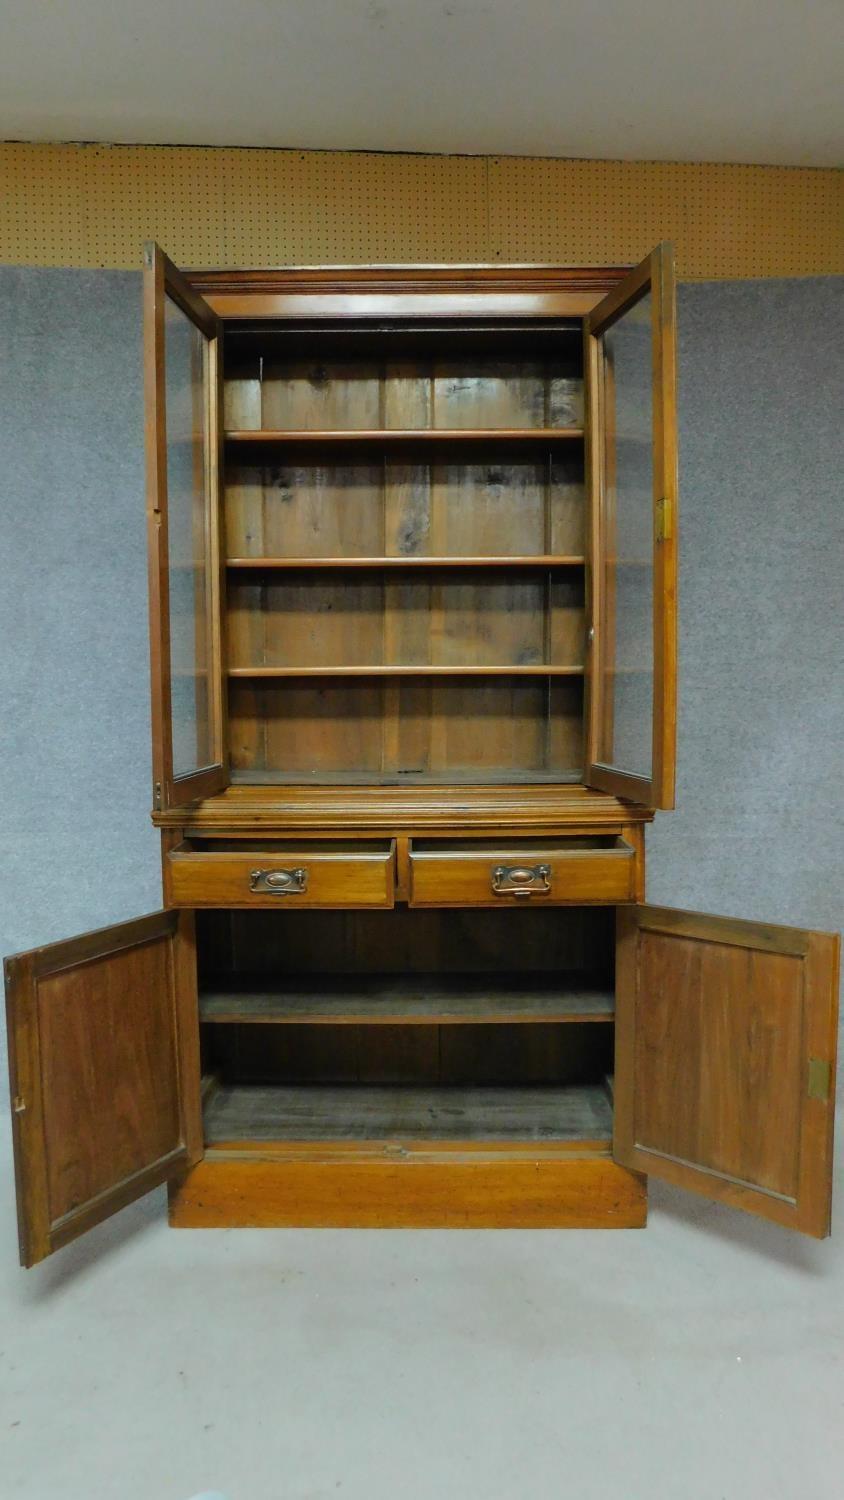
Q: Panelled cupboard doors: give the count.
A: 2